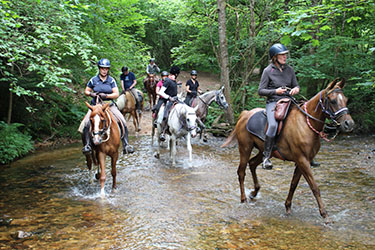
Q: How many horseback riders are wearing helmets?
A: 7